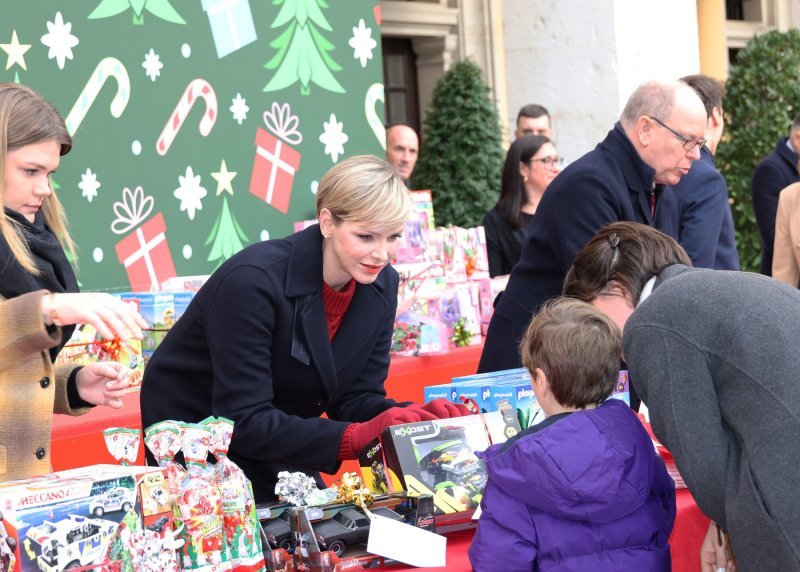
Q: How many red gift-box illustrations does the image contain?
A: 2